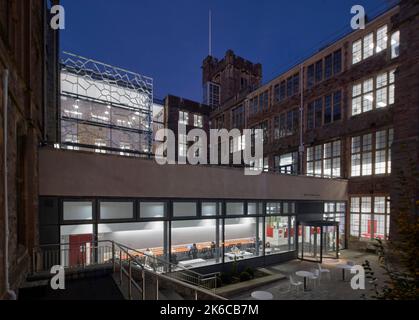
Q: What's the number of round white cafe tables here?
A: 3